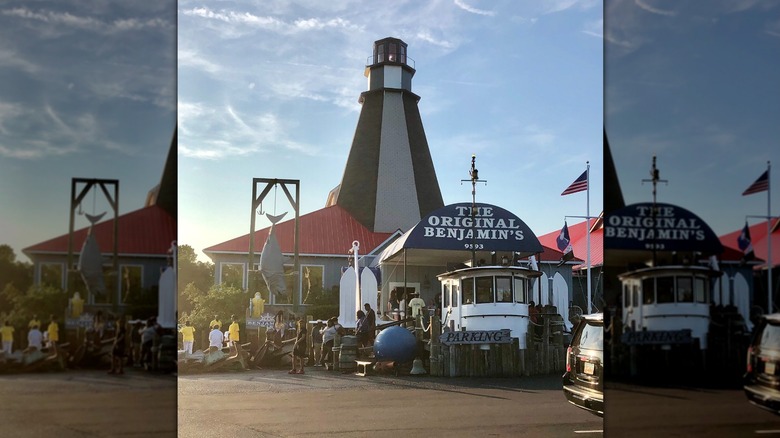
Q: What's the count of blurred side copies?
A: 2